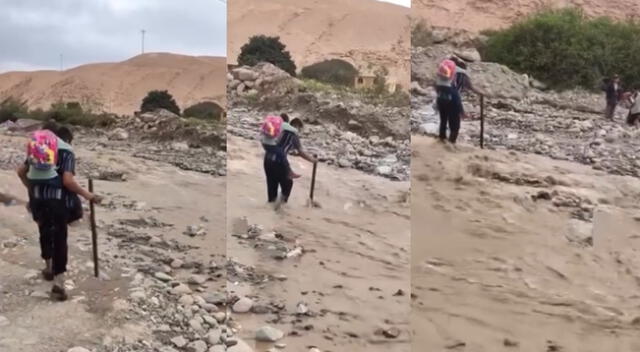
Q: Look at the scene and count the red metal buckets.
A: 0